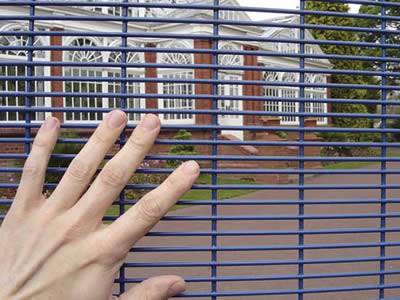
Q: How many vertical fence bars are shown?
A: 5